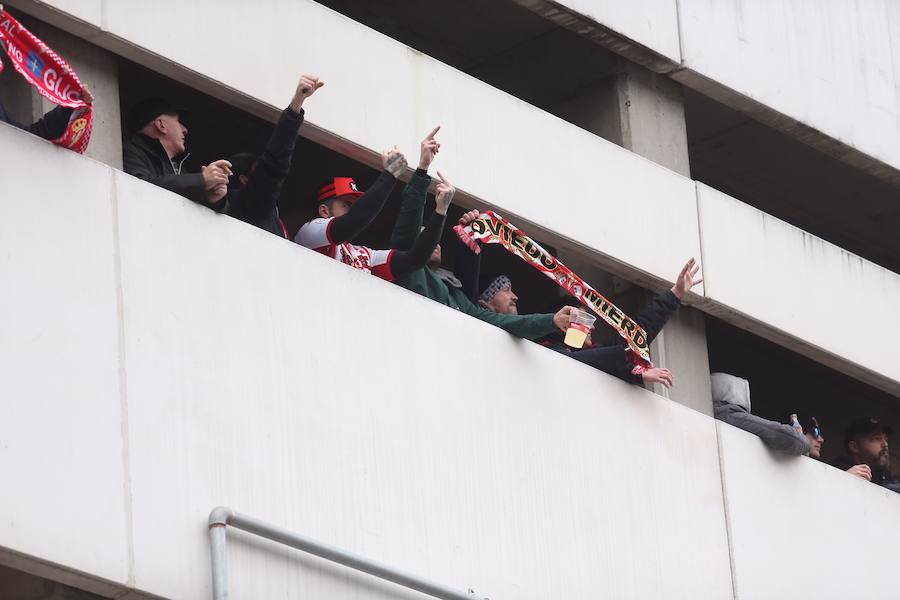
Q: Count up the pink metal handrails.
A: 0